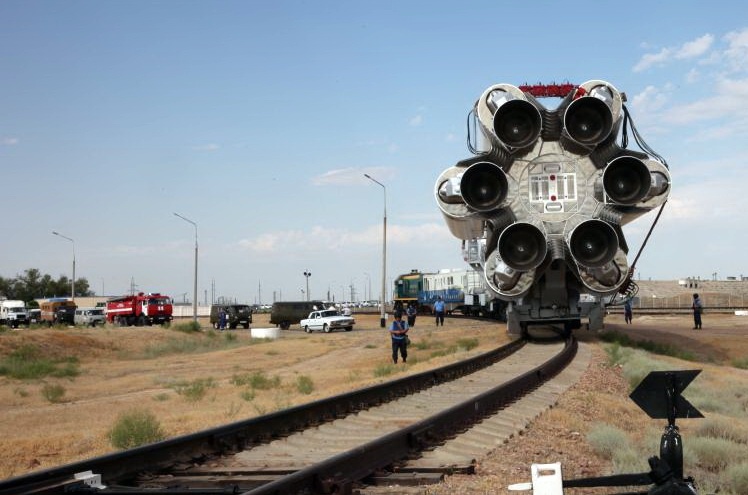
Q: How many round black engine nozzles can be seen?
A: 6